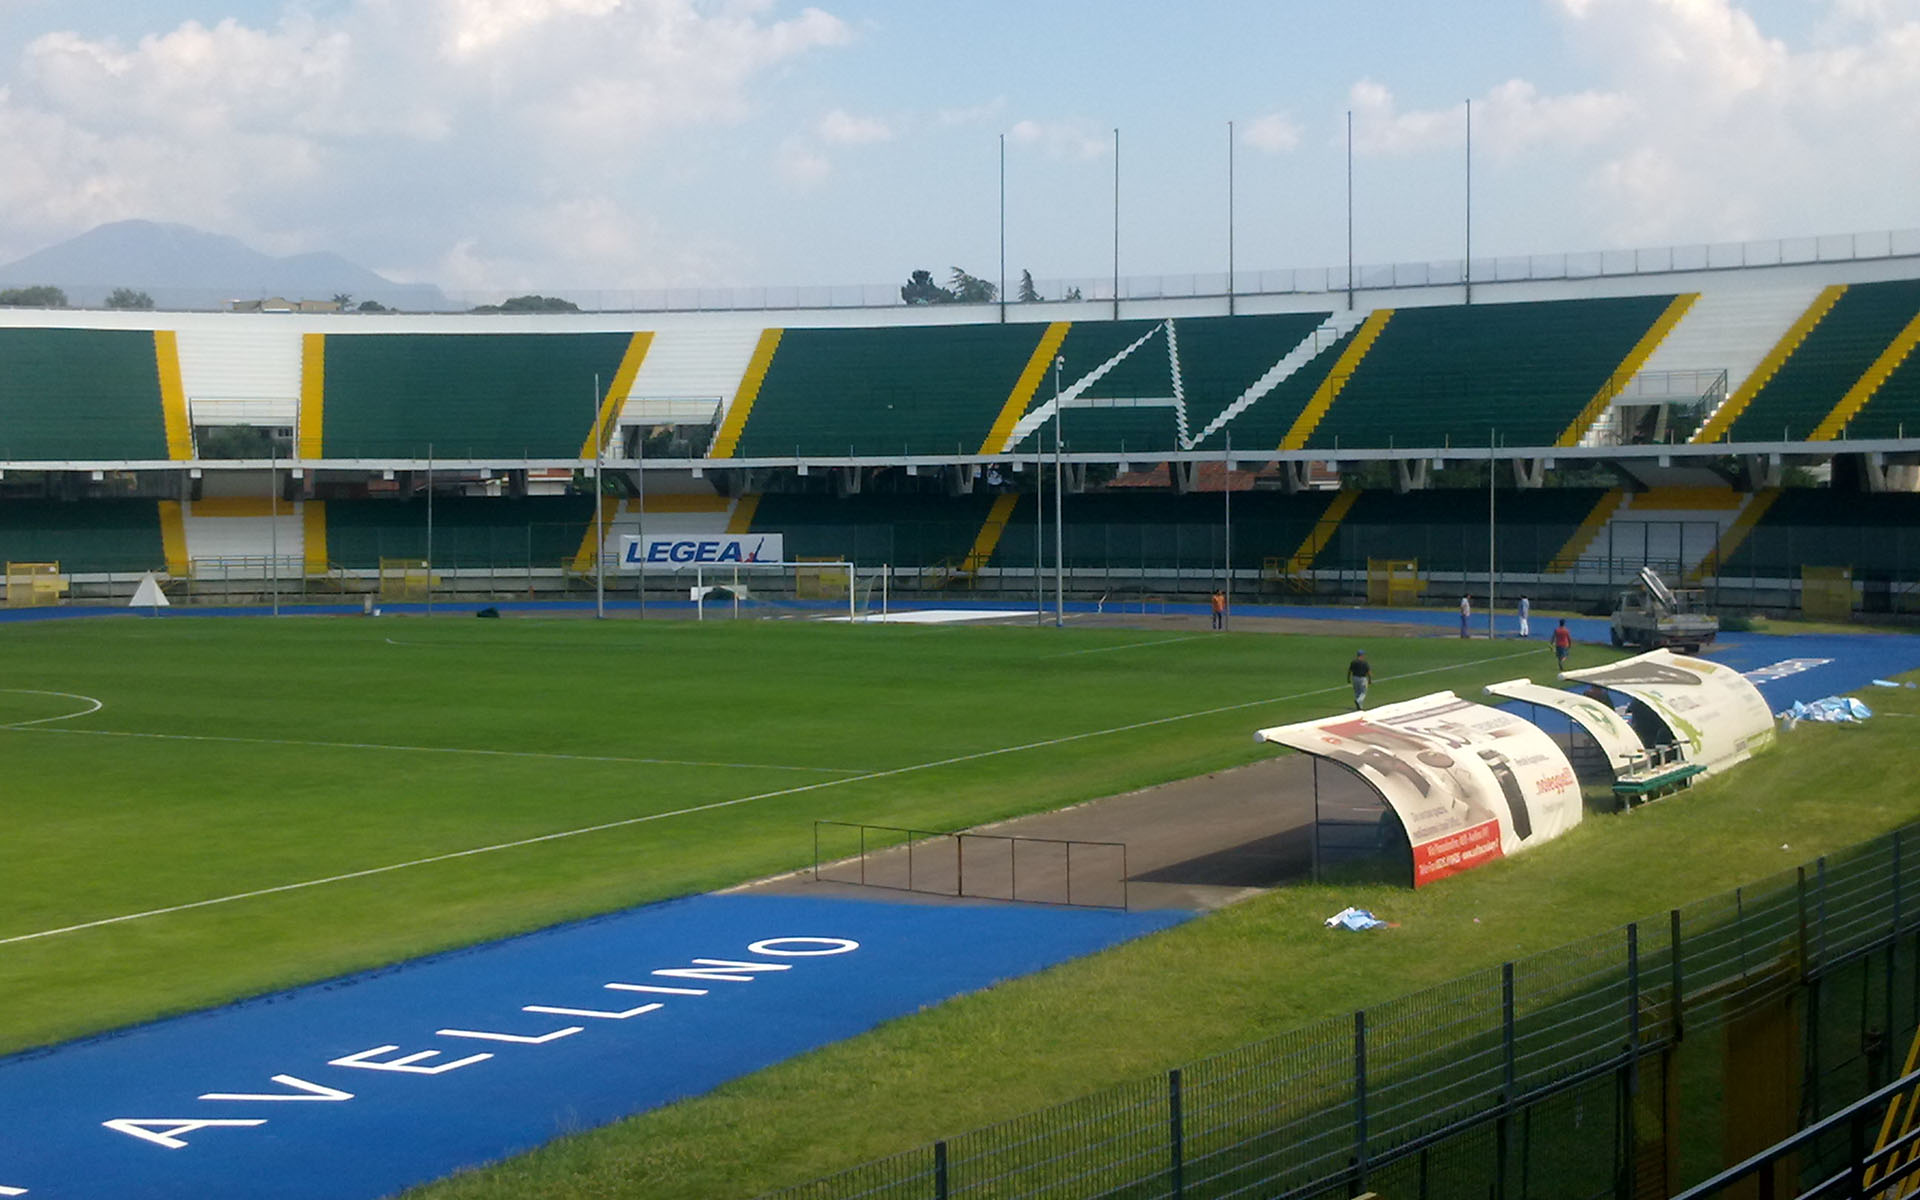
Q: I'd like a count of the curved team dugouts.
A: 3